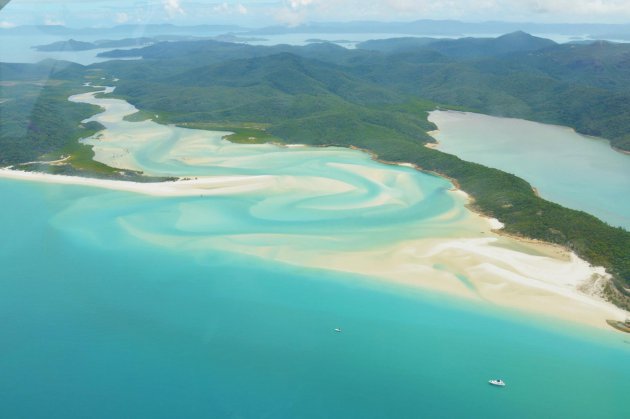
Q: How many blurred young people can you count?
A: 0